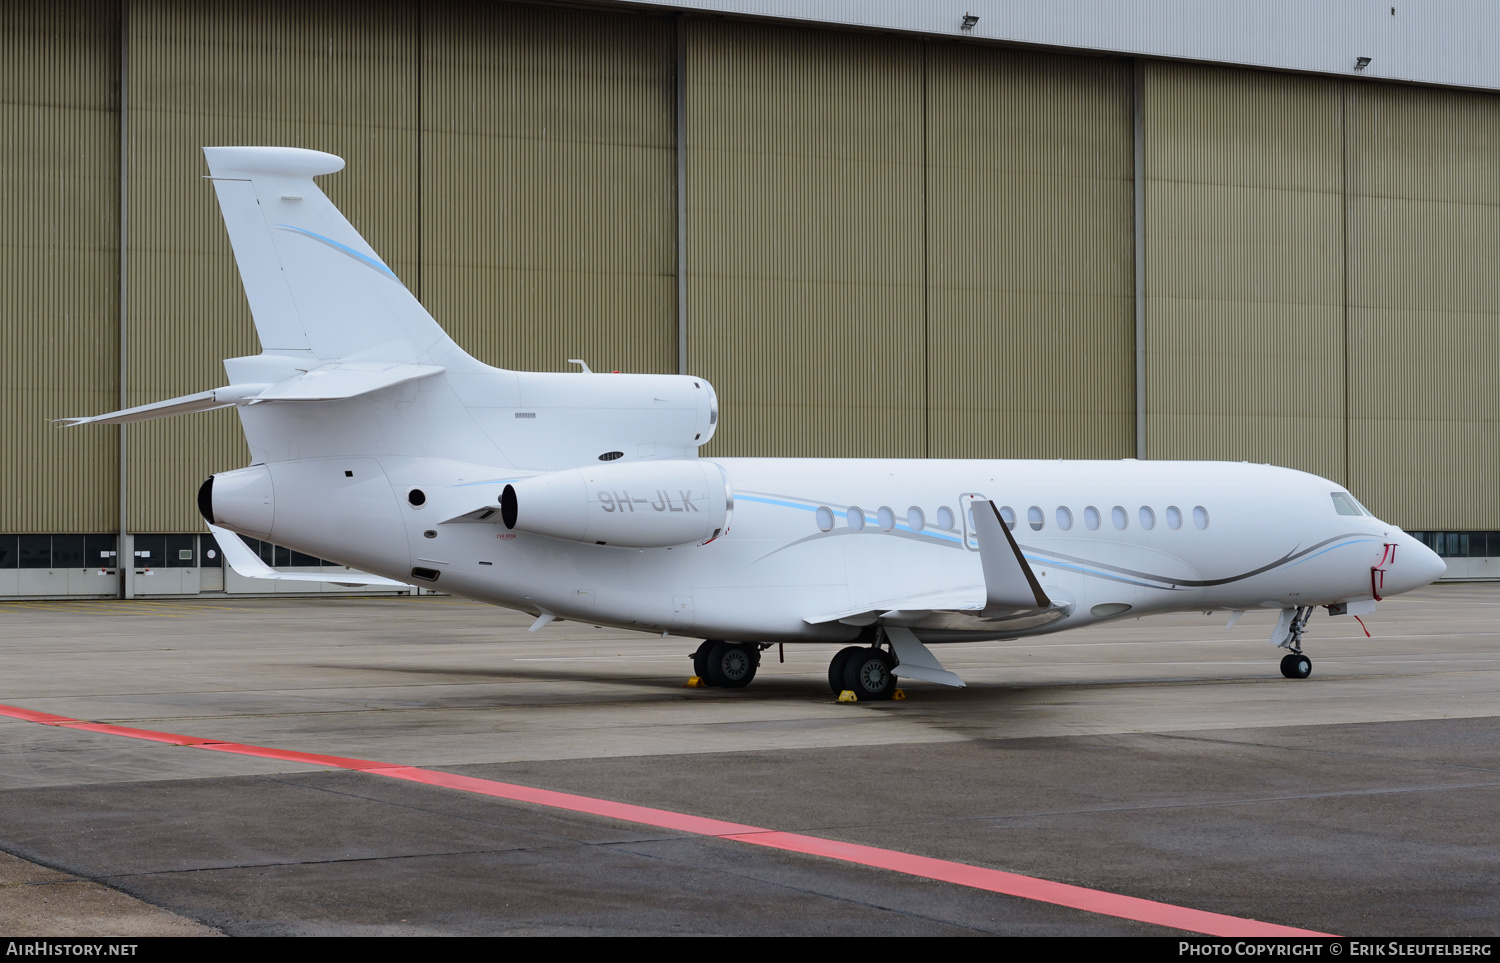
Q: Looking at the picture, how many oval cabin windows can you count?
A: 14